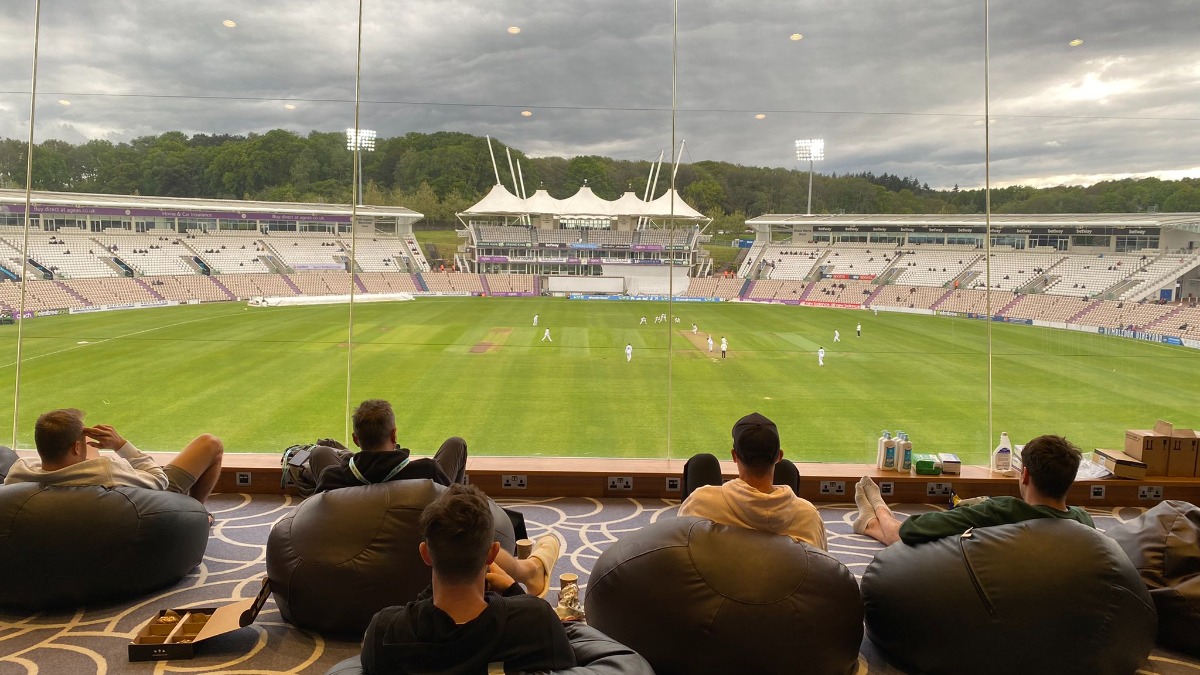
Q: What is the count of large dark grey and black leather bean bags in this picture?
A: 6